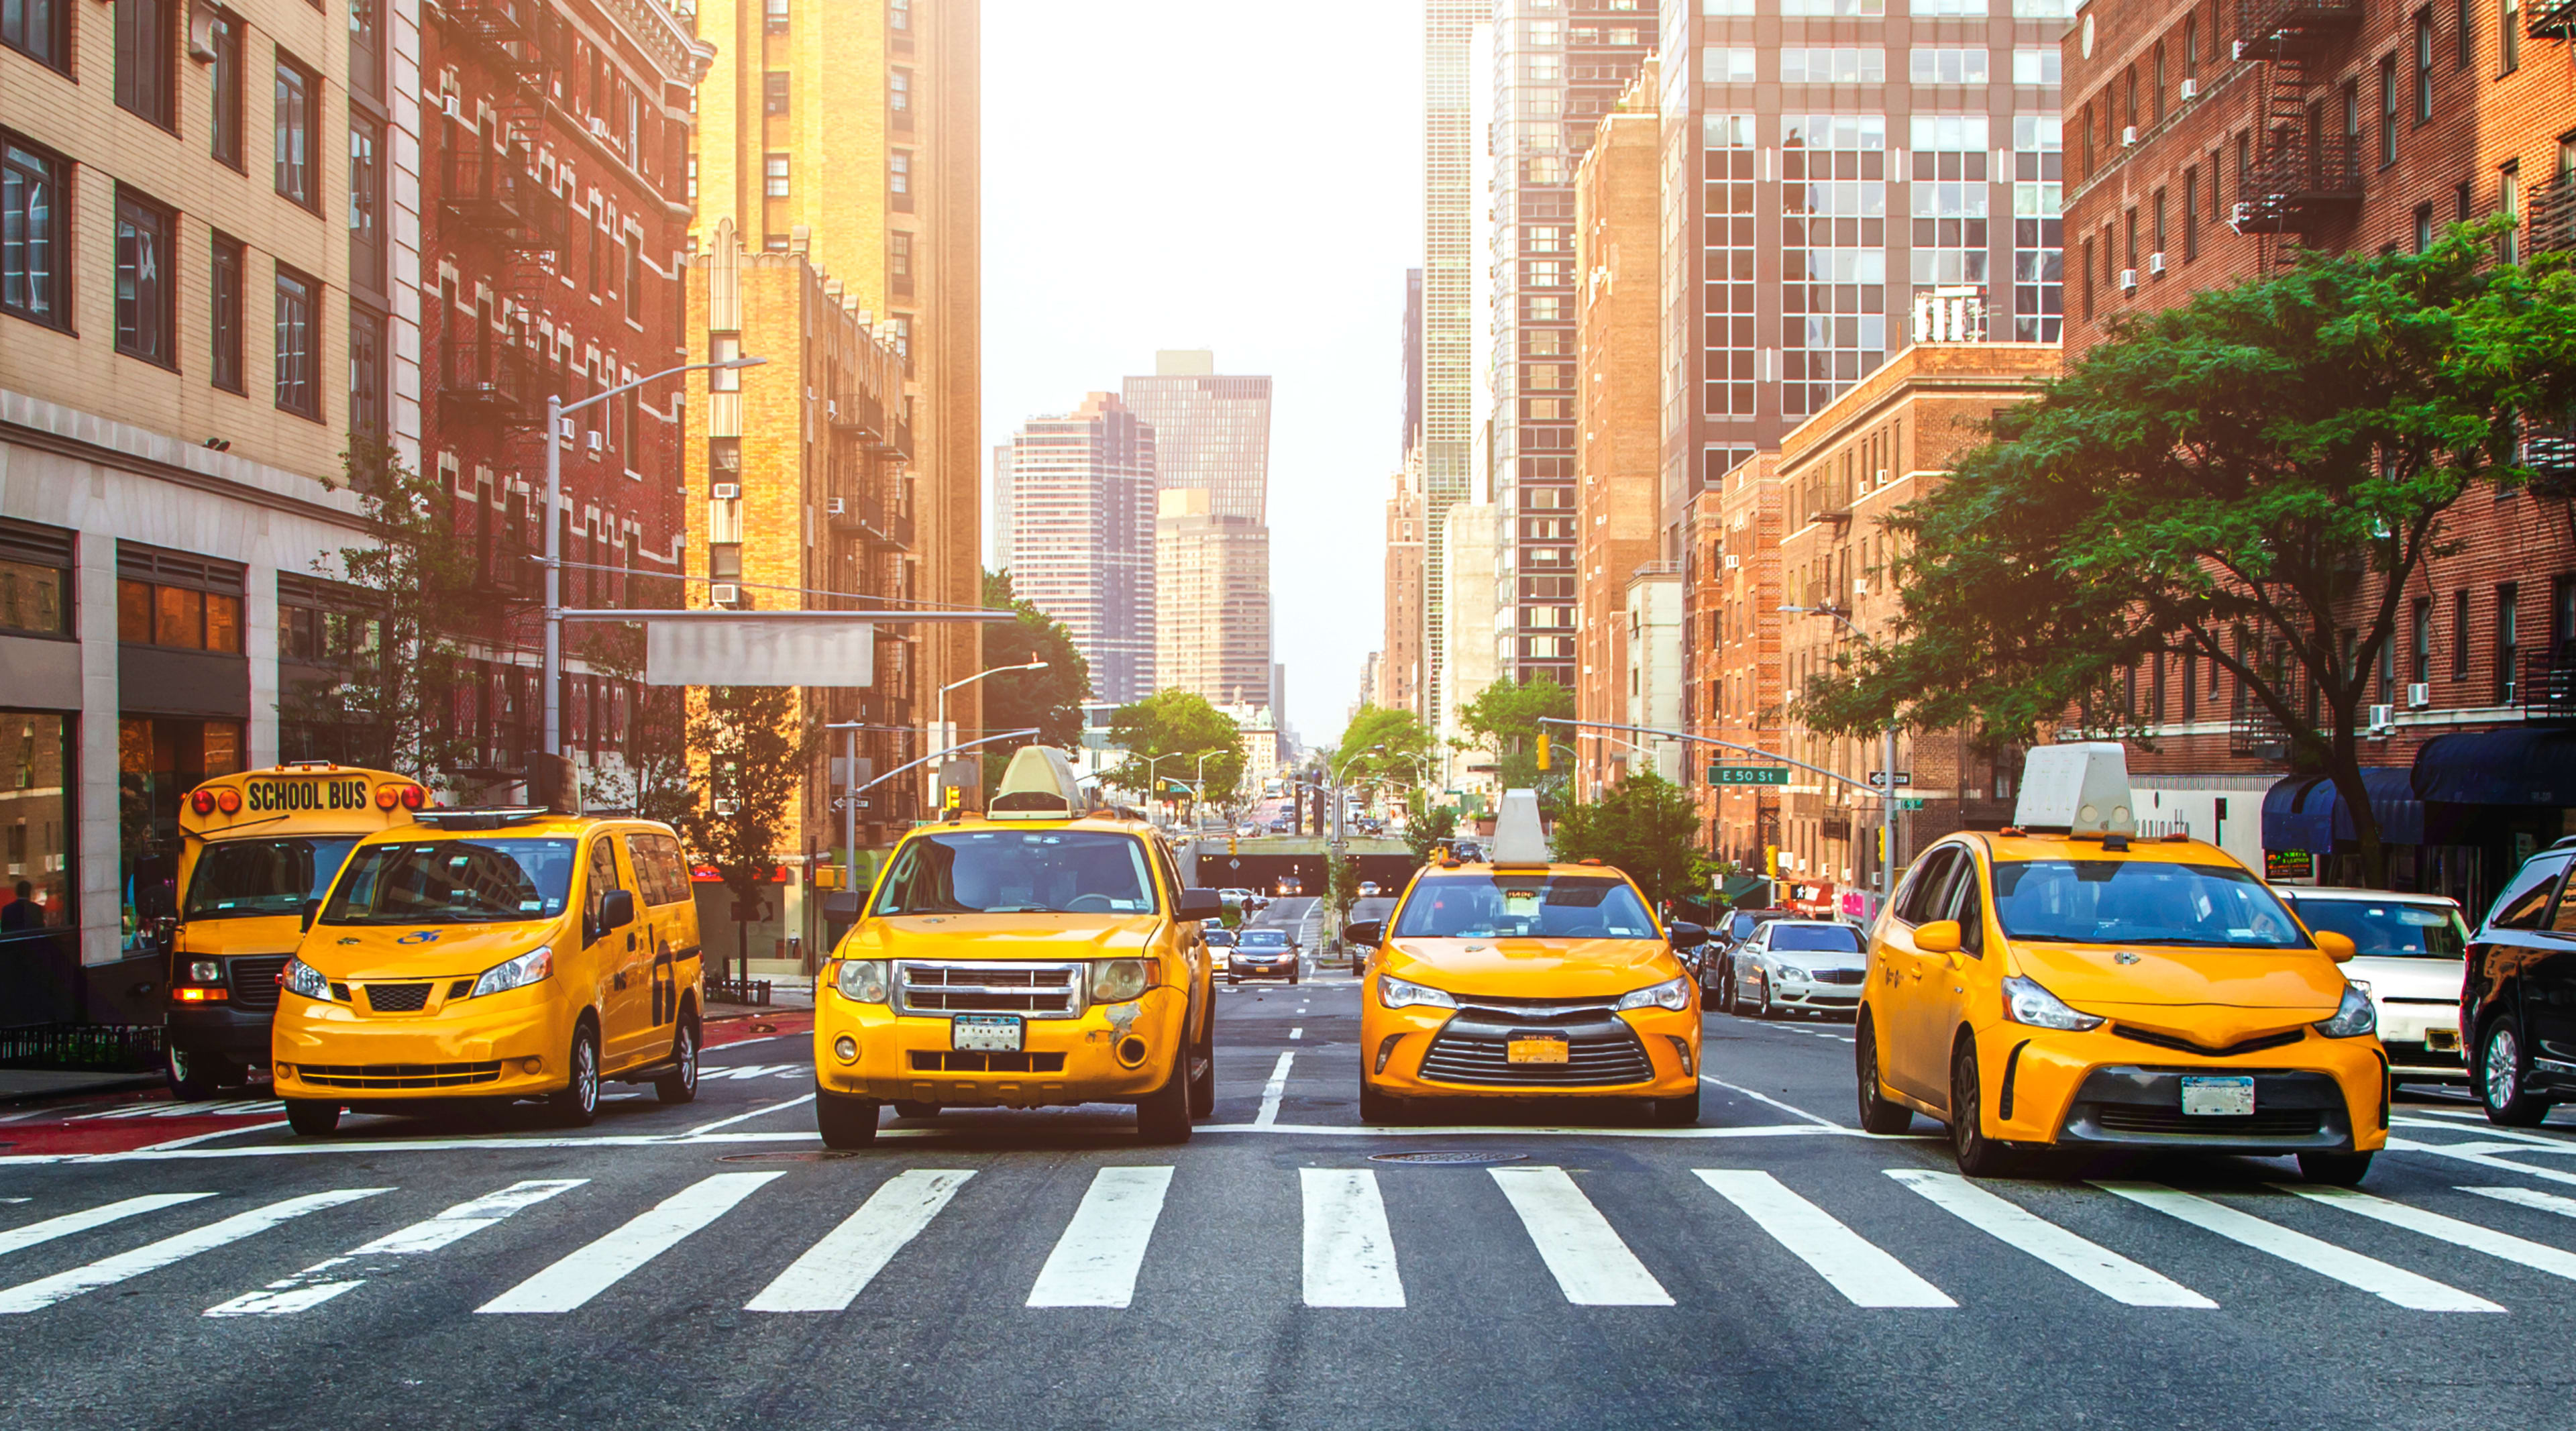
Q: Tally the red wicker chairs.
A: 0